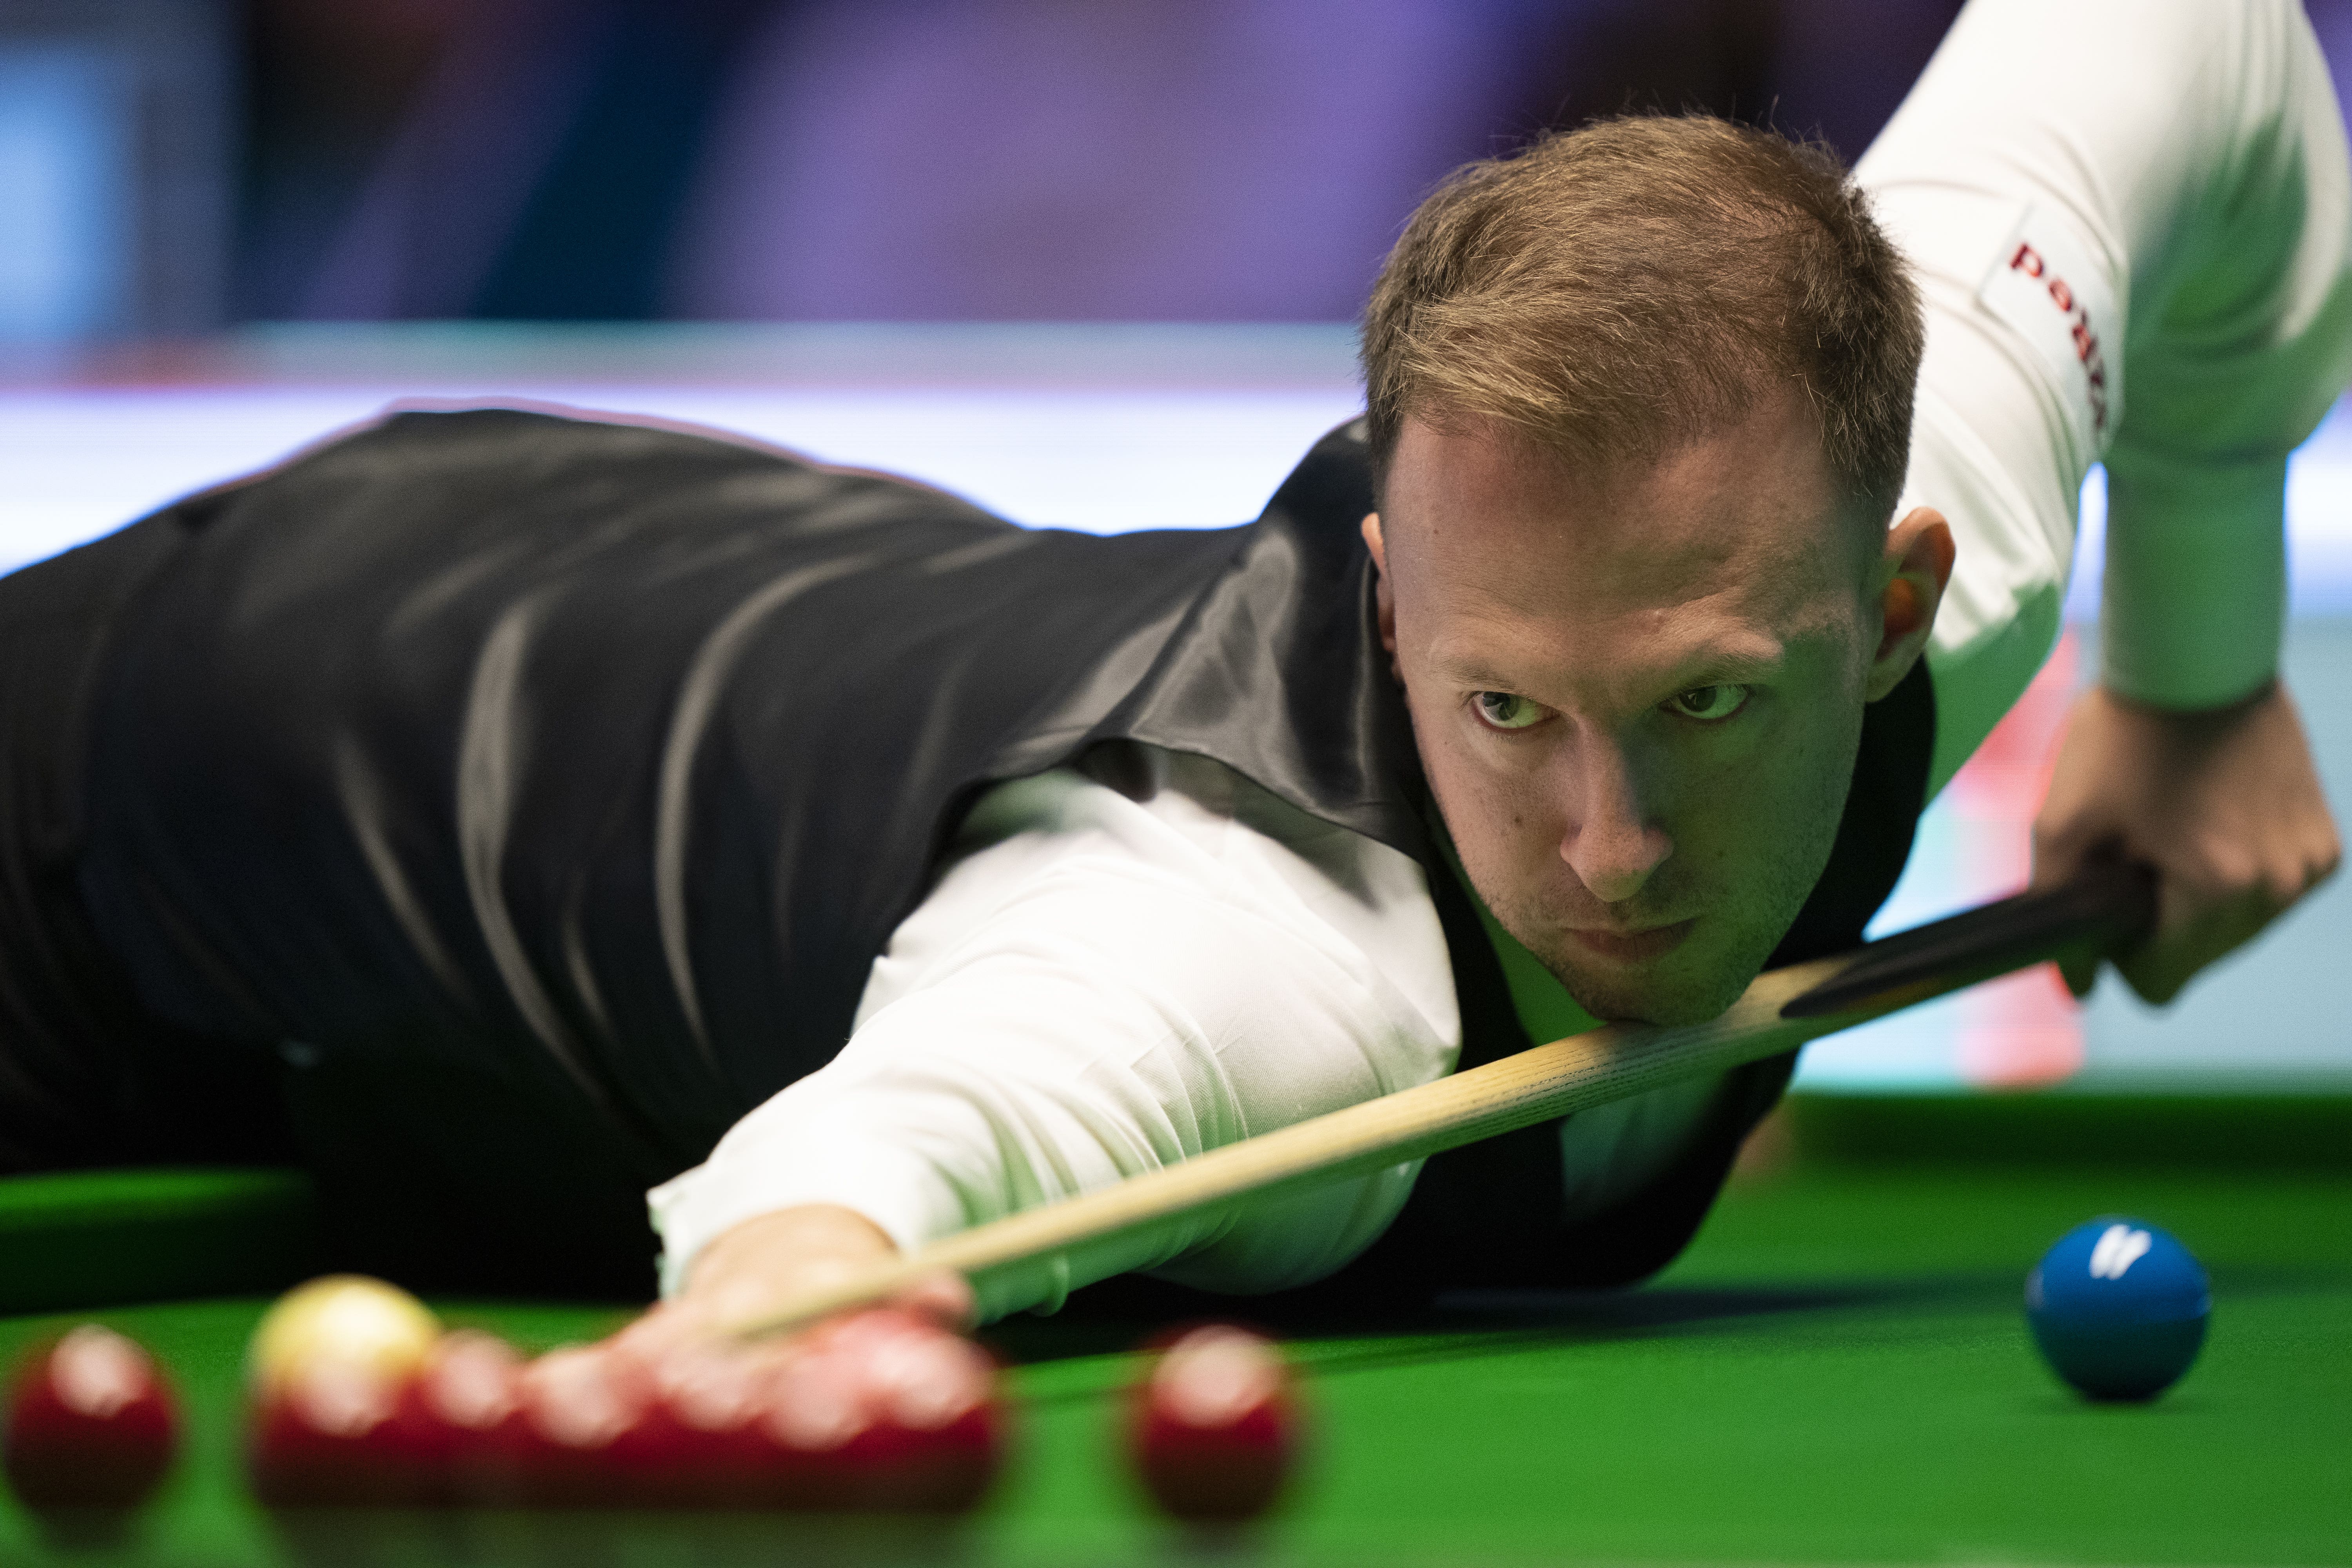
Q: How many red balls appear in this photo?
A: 8